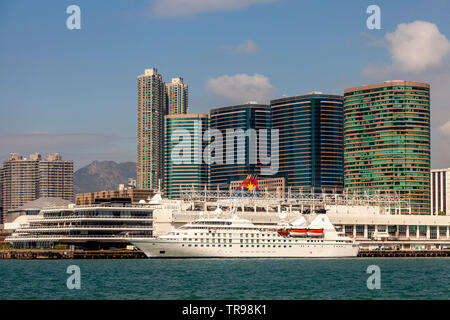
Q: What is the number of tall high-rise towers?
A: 6